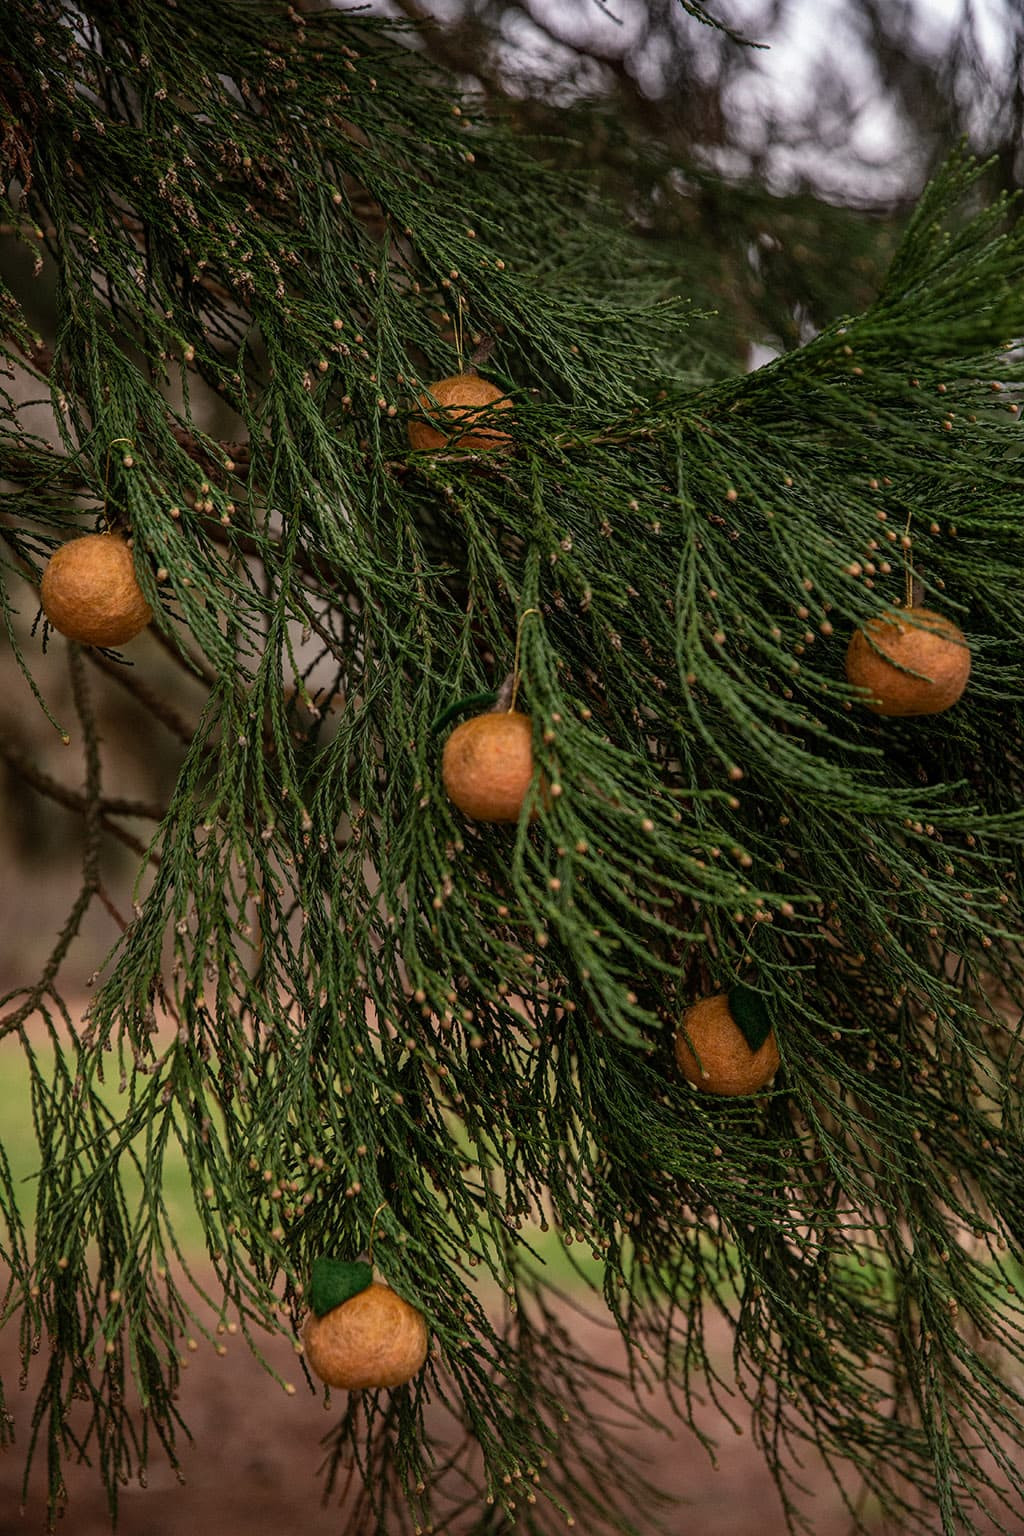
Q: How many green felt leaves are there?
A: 4